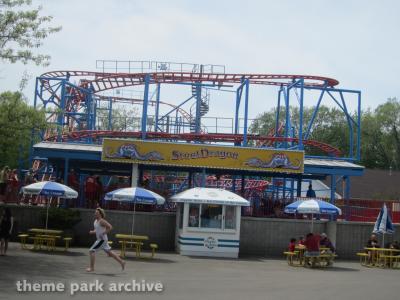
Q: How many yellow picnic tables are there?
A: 4